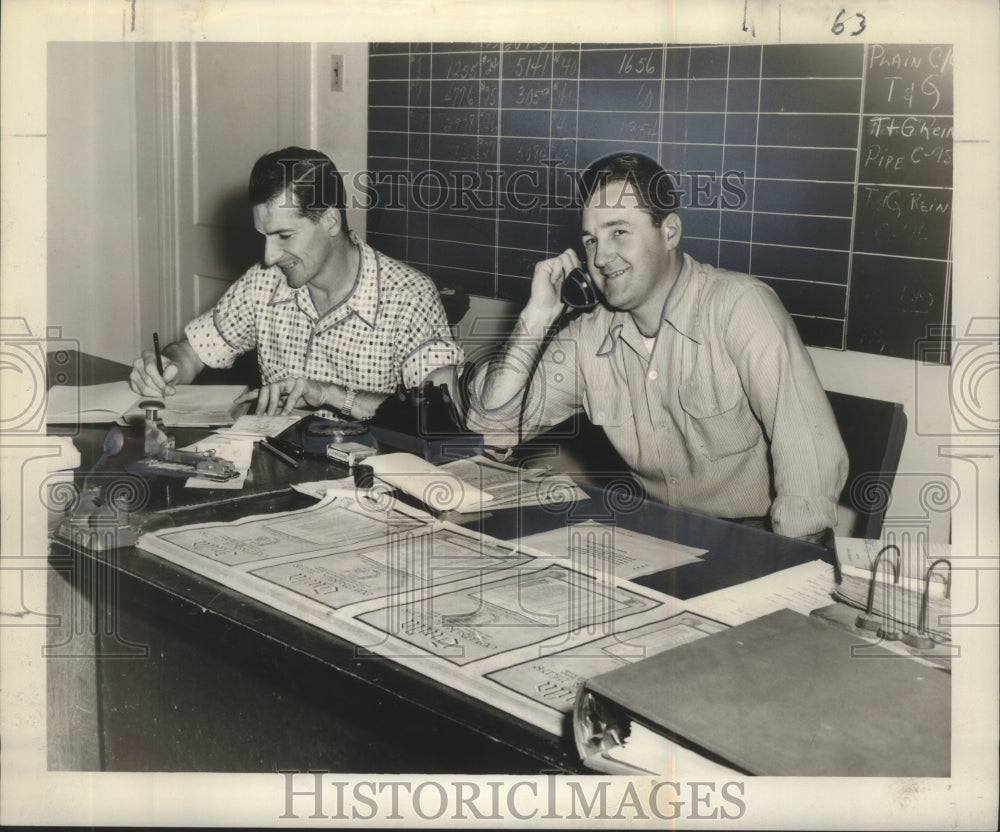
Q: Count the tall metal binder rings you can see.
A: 2